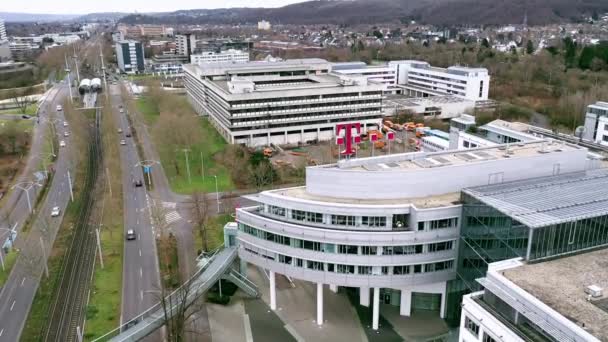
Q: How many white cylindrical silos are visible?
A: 2